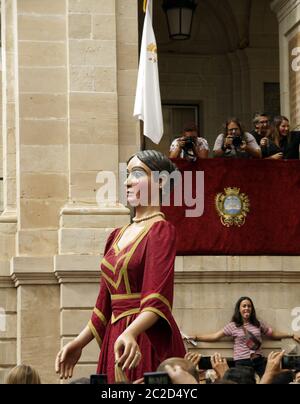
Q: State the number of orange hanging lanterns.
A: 0